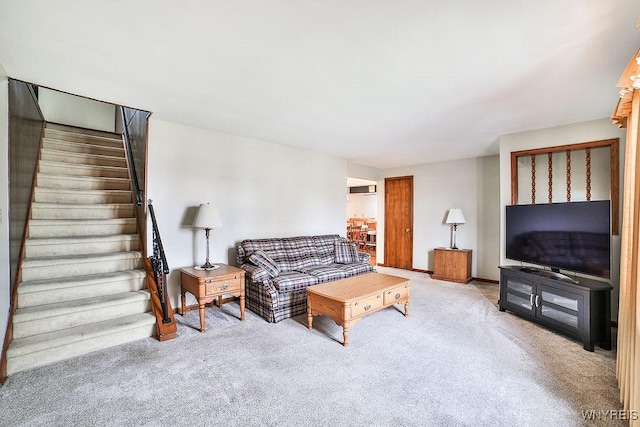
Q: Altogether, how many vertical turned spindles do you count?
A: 4